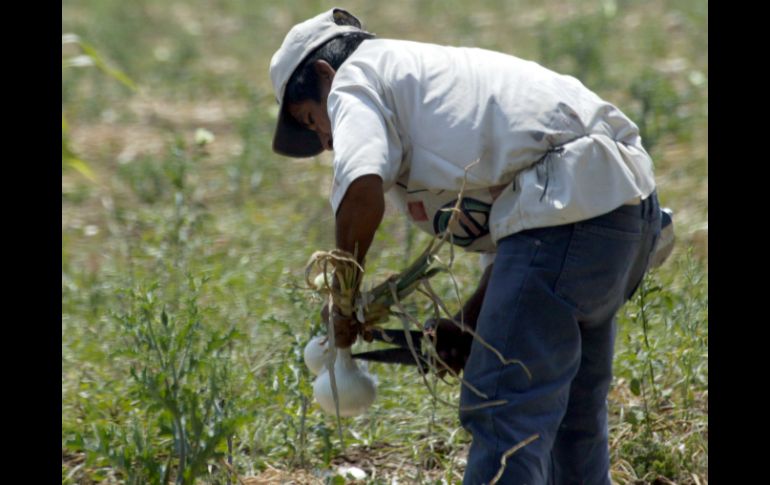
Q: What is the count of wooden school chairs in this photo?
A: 0